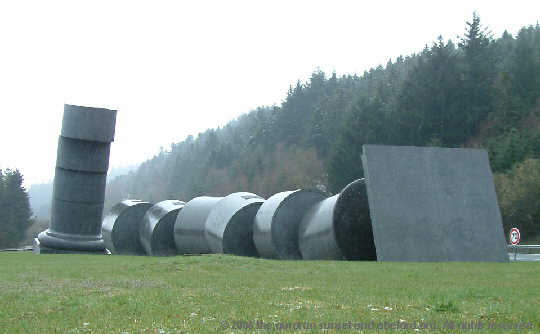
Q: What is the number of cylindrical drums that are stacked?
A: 4